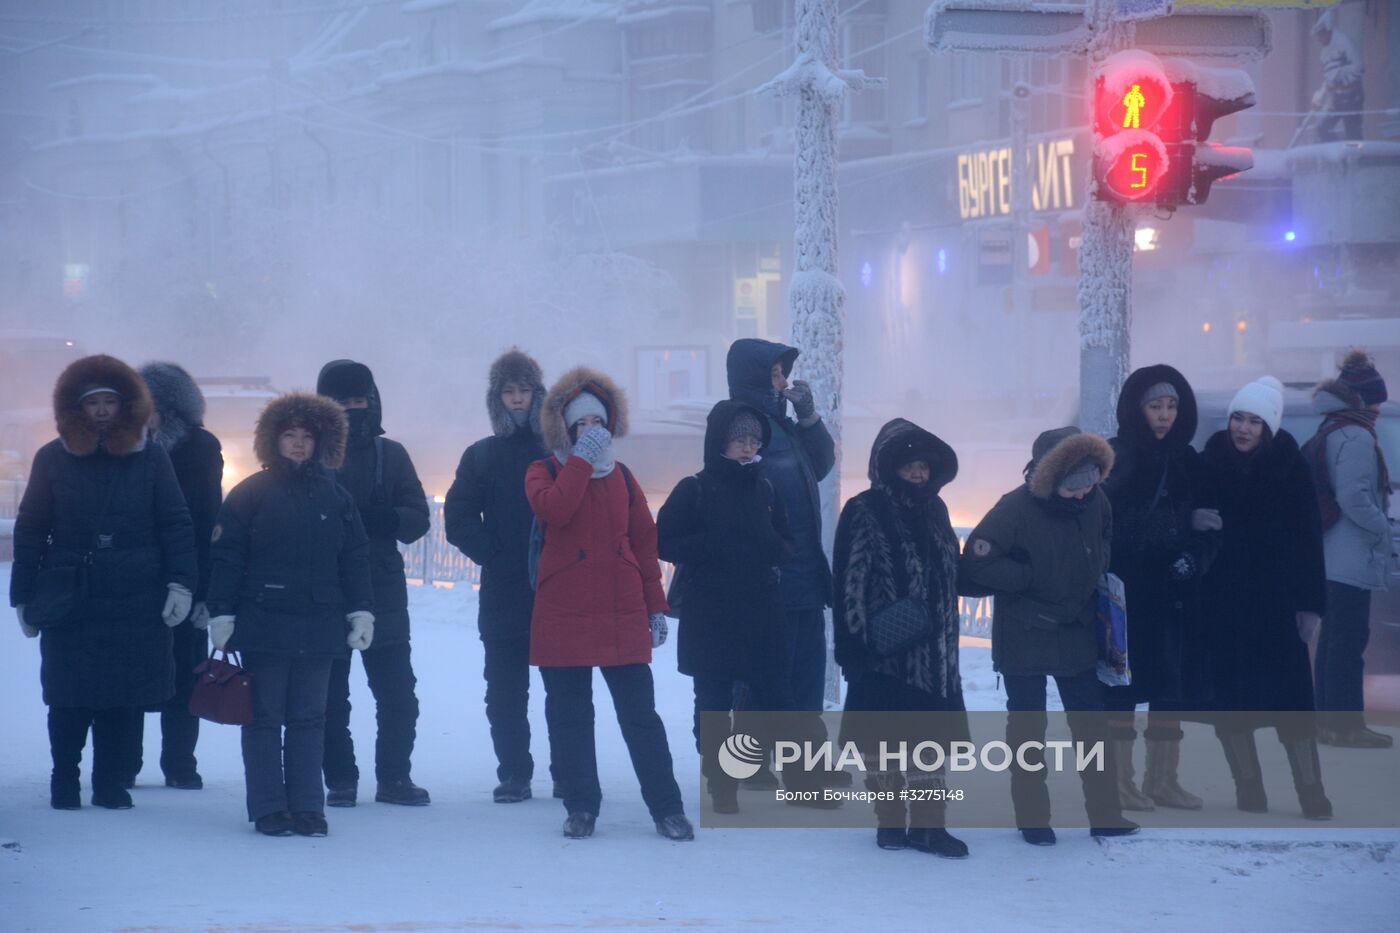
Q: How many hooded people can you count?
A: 11